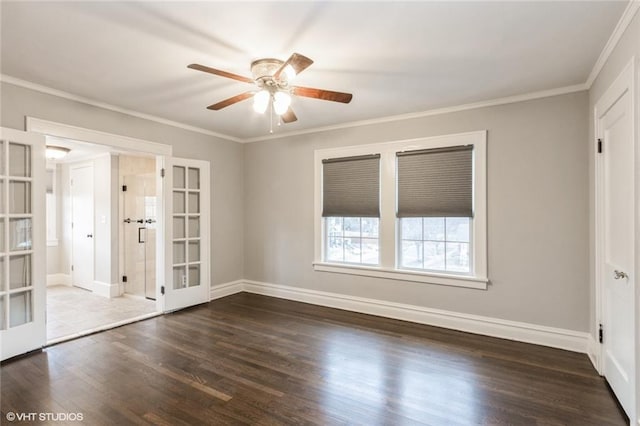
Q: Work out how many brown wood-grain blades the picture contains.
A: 5